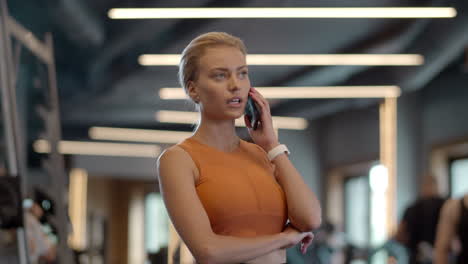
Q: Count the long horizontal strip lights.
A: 6